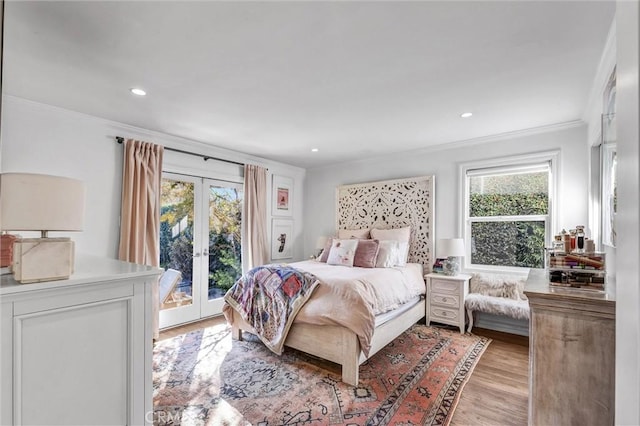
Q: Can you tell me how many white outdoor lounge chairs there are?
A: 1